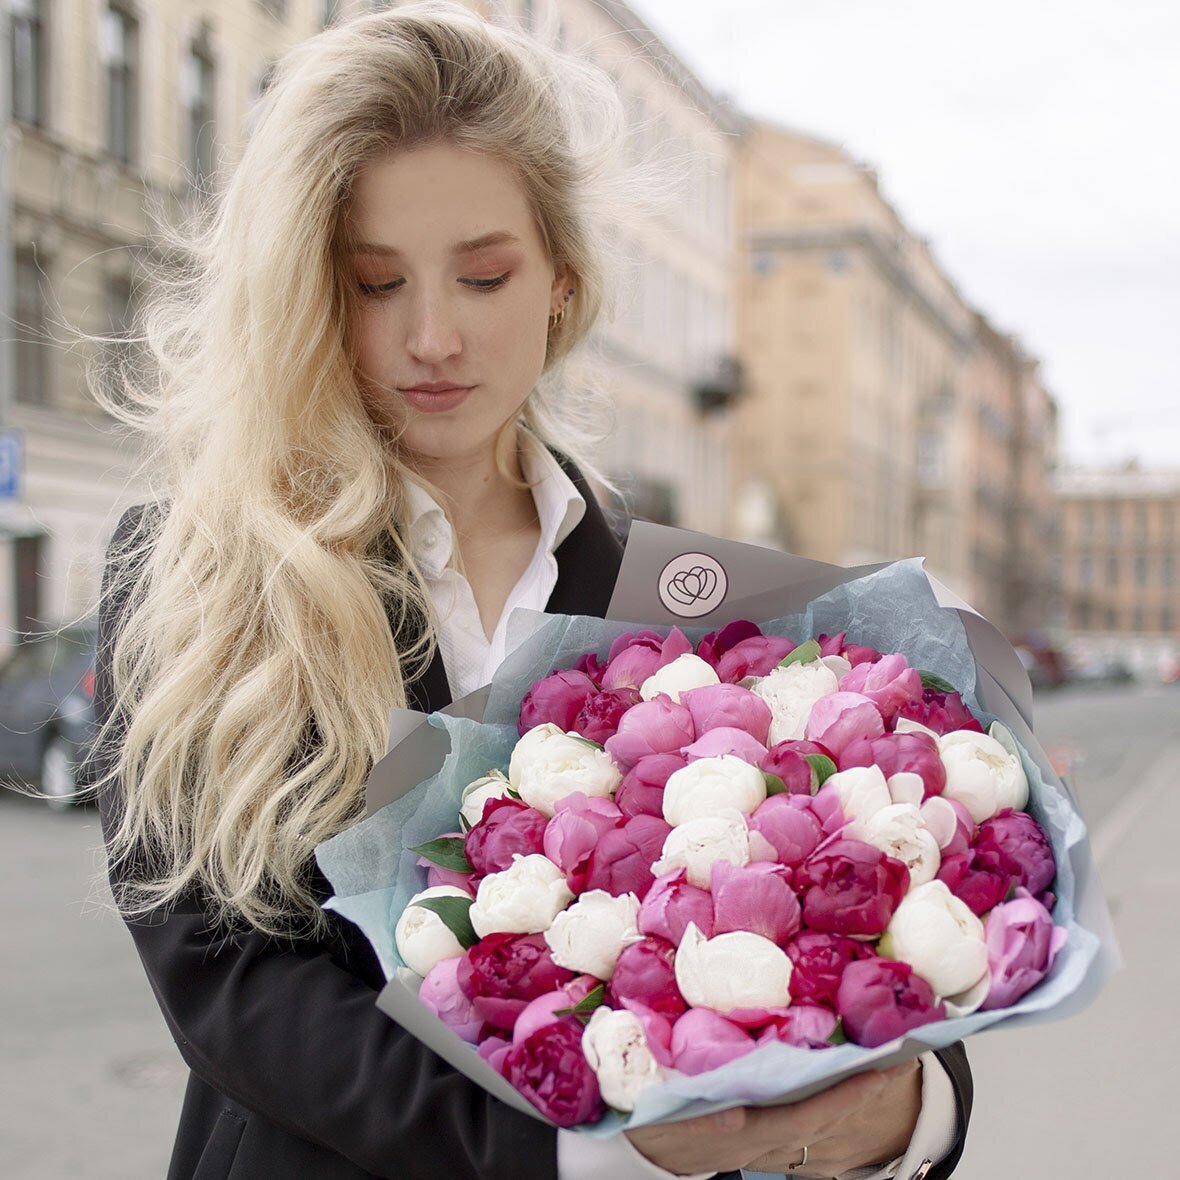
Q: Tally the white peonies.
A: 14